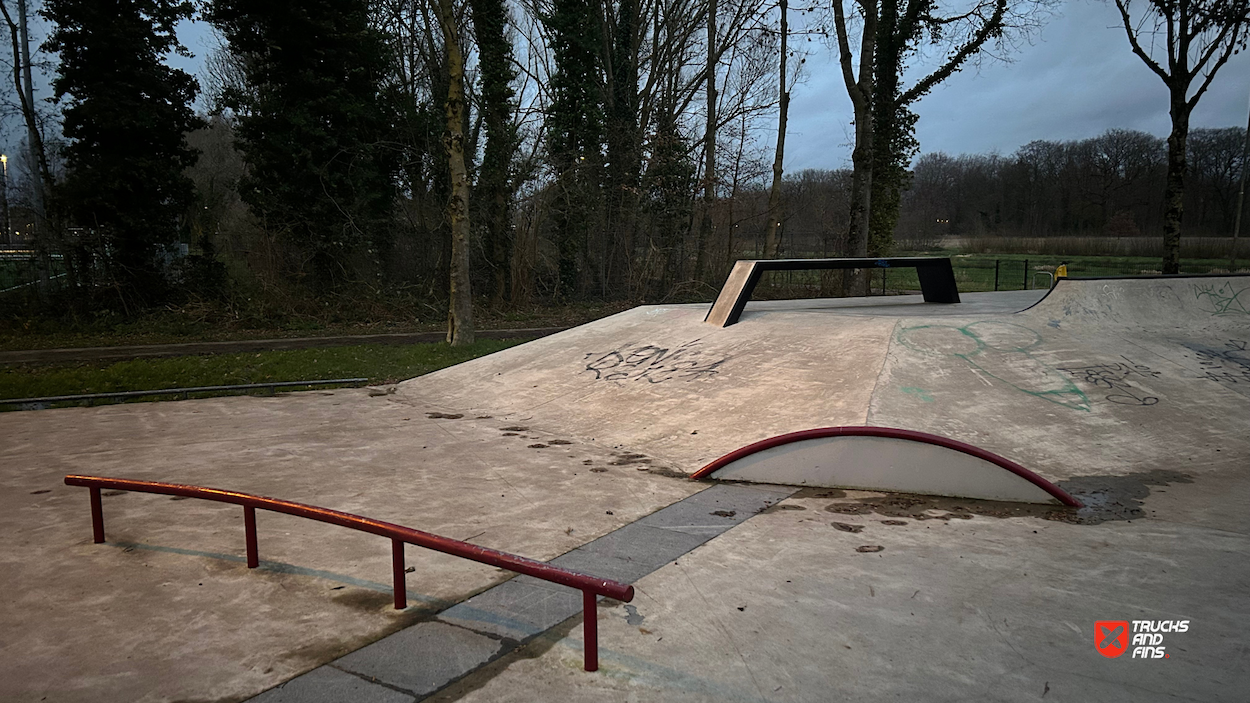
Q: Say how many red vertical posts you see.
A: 4